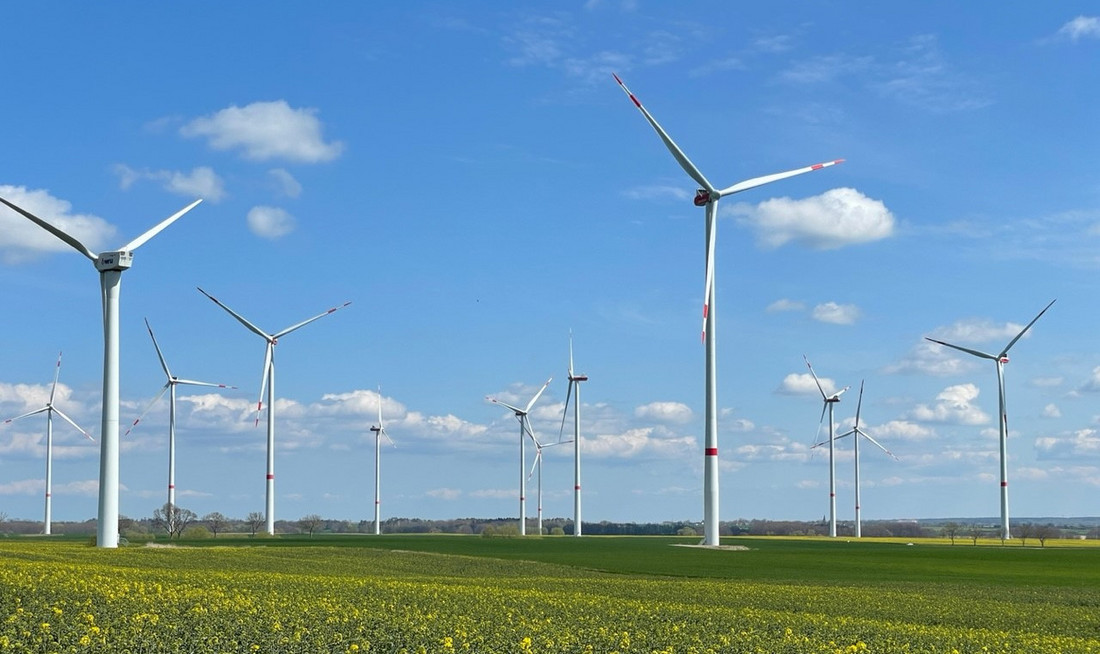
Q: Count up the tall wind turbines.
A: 12